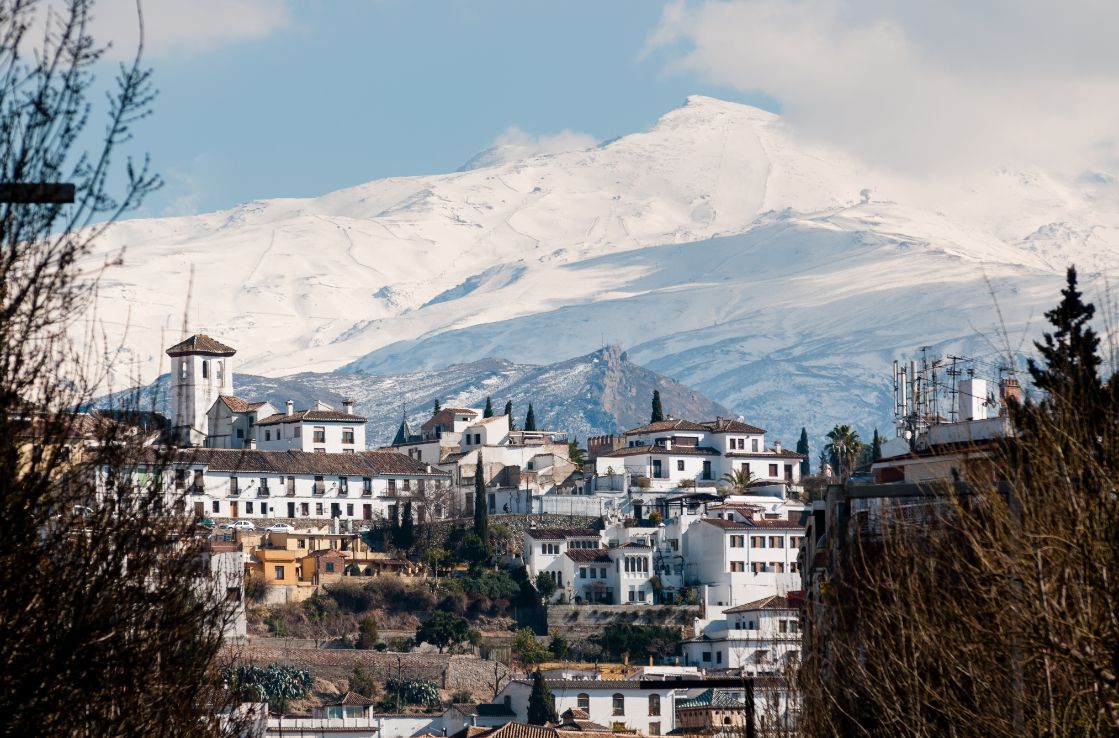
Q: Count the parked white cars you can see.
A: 2